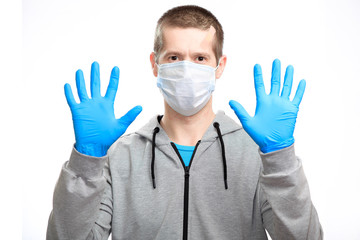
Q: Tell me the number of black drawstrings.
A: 2